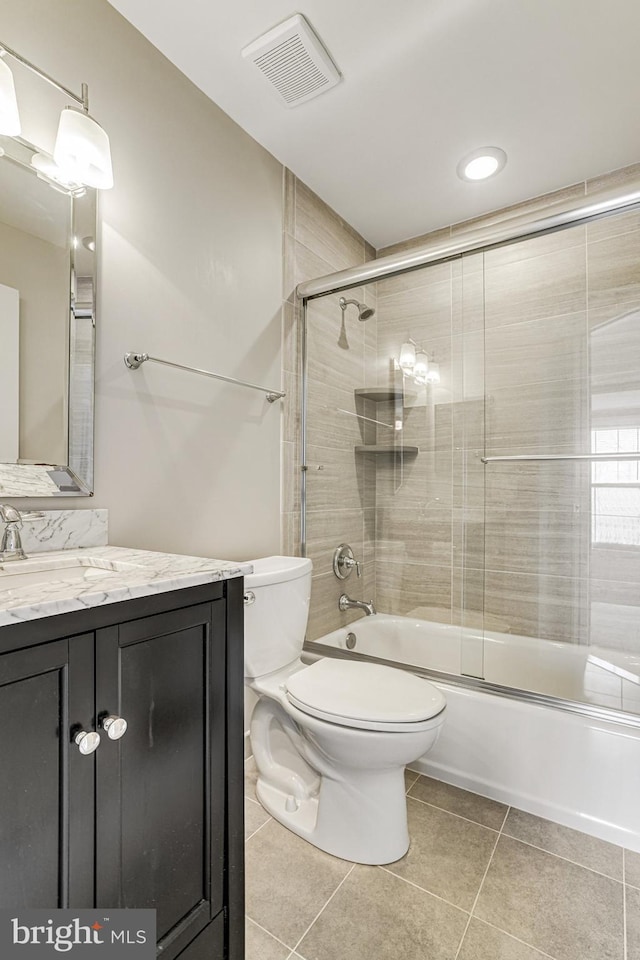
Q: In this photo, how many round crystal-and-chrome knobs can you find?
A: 2